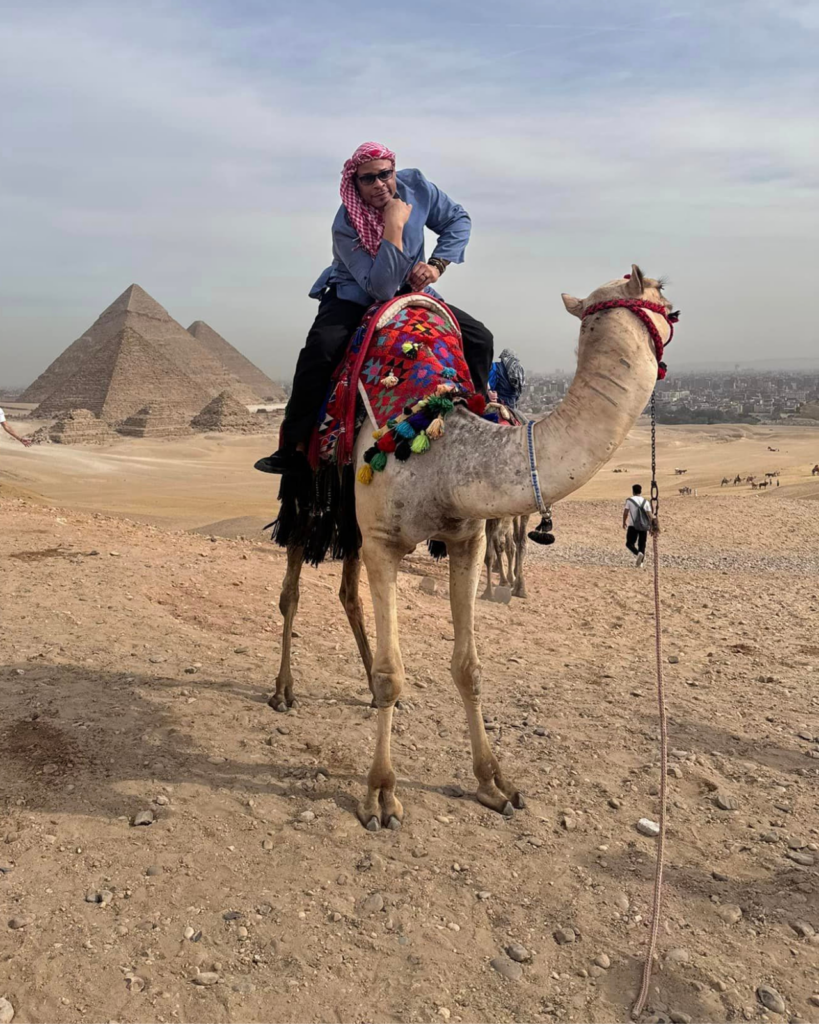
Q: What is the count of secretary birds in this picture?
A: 0